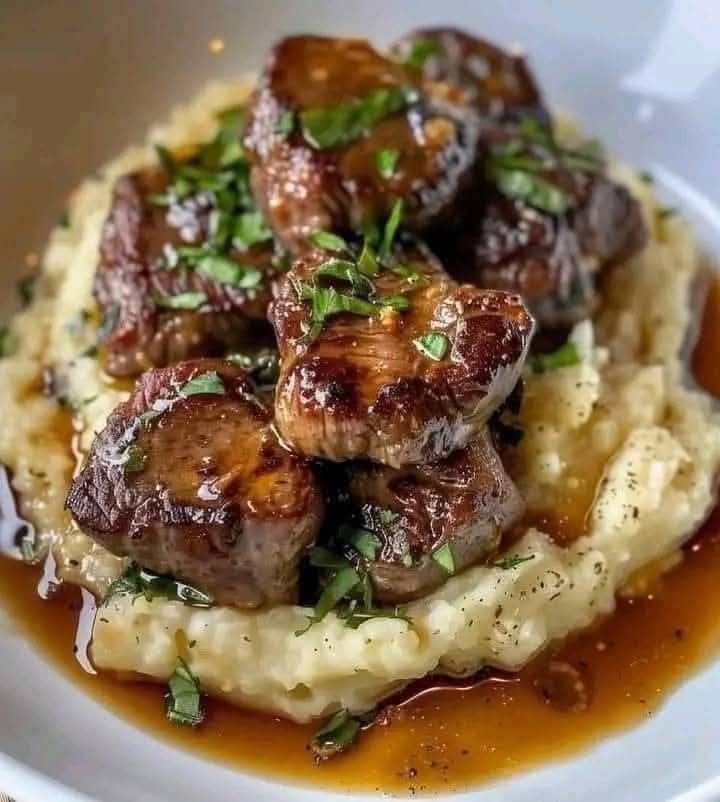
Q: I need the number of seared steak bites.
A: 7